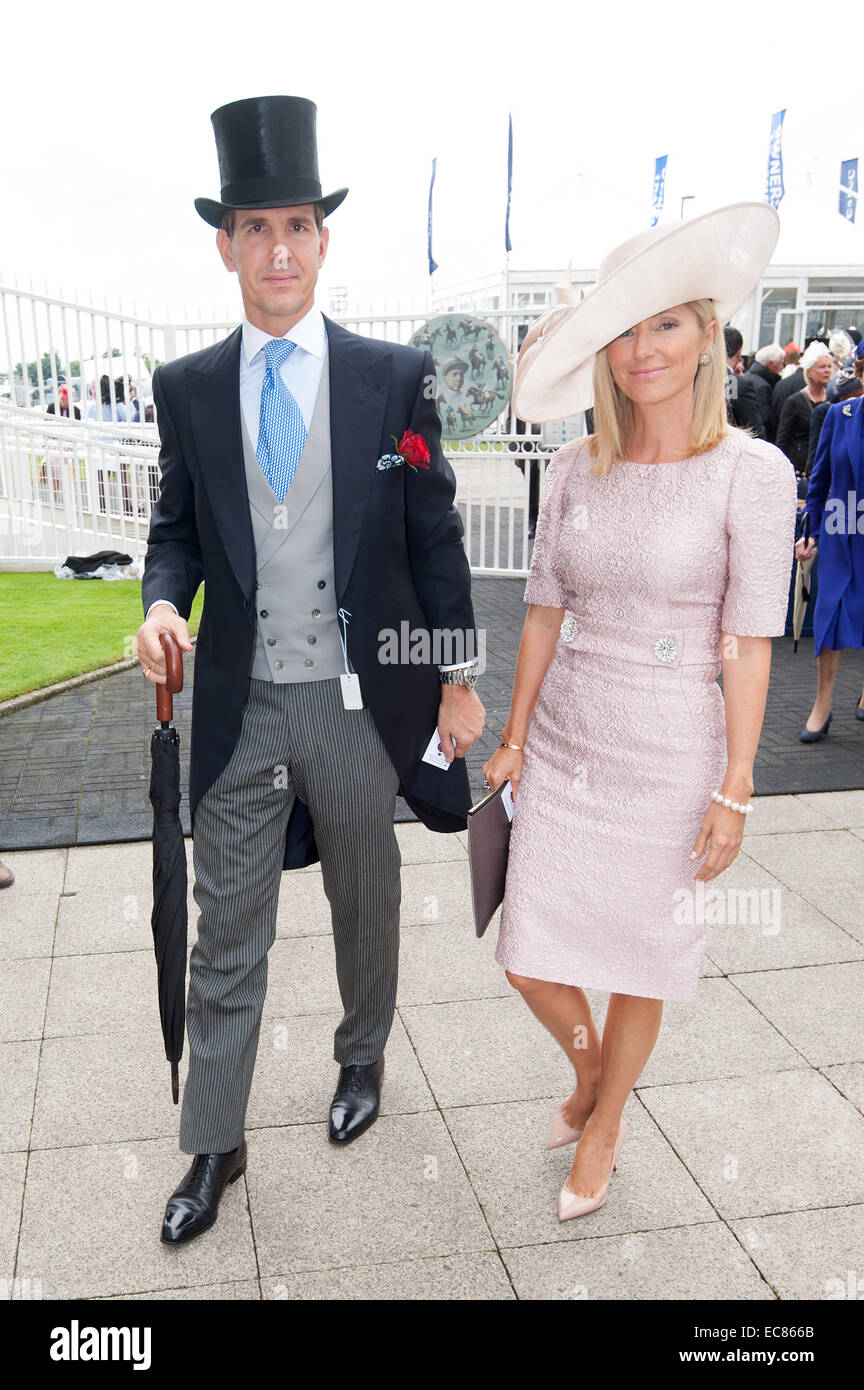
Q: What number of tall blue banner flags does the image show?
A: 5